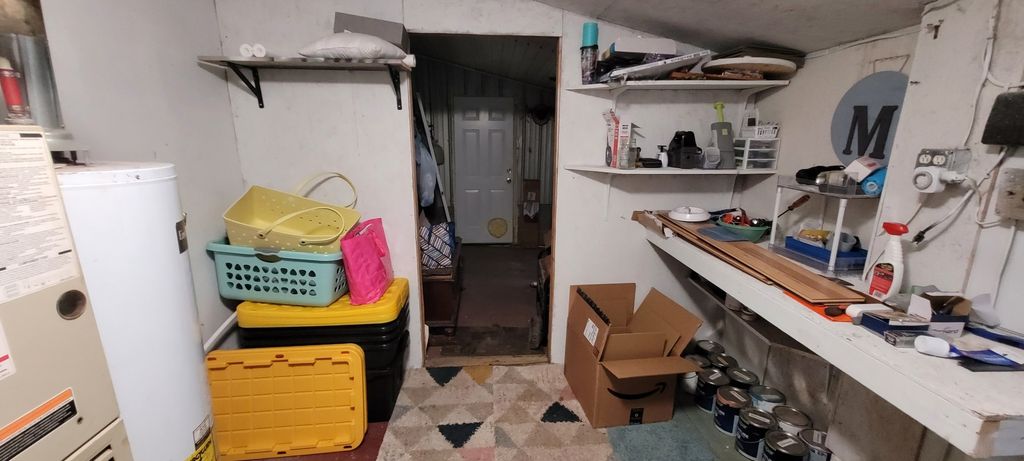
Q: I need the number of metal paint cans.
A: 11